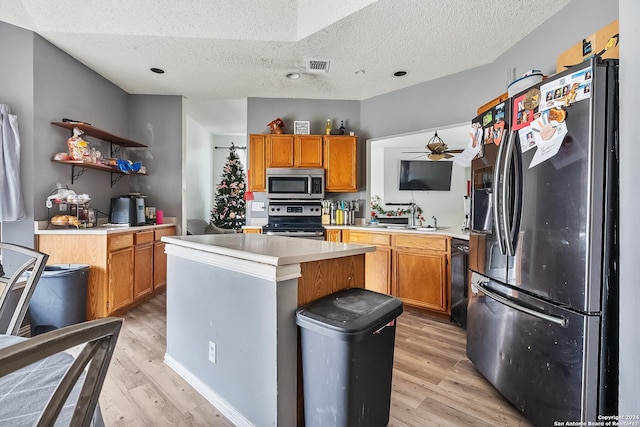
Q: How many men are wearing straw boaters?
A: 0